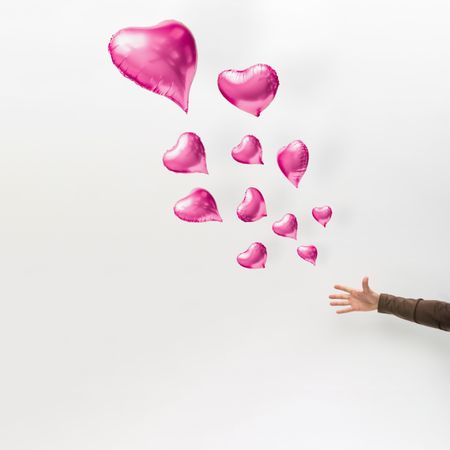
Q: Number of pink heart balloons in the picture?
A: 11